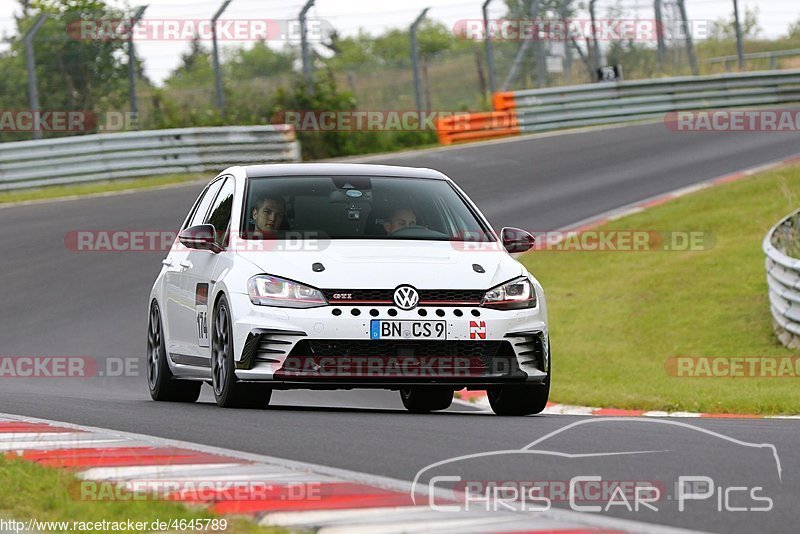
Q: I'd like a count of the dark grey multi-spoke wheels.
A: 2